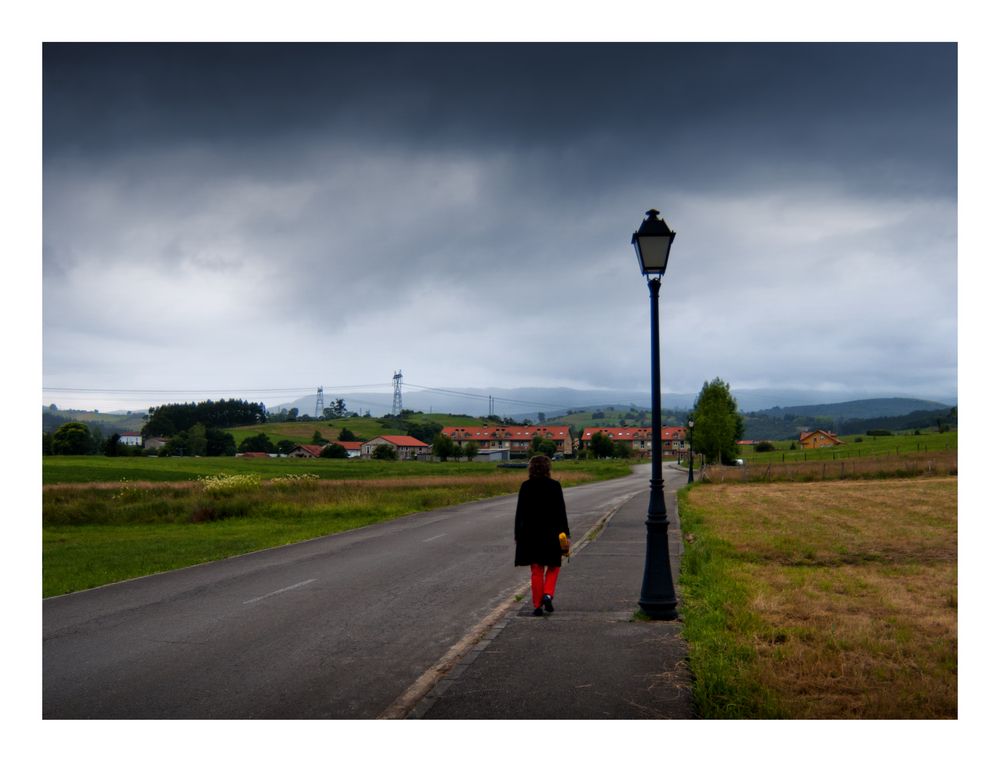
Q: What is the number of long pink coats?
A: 0